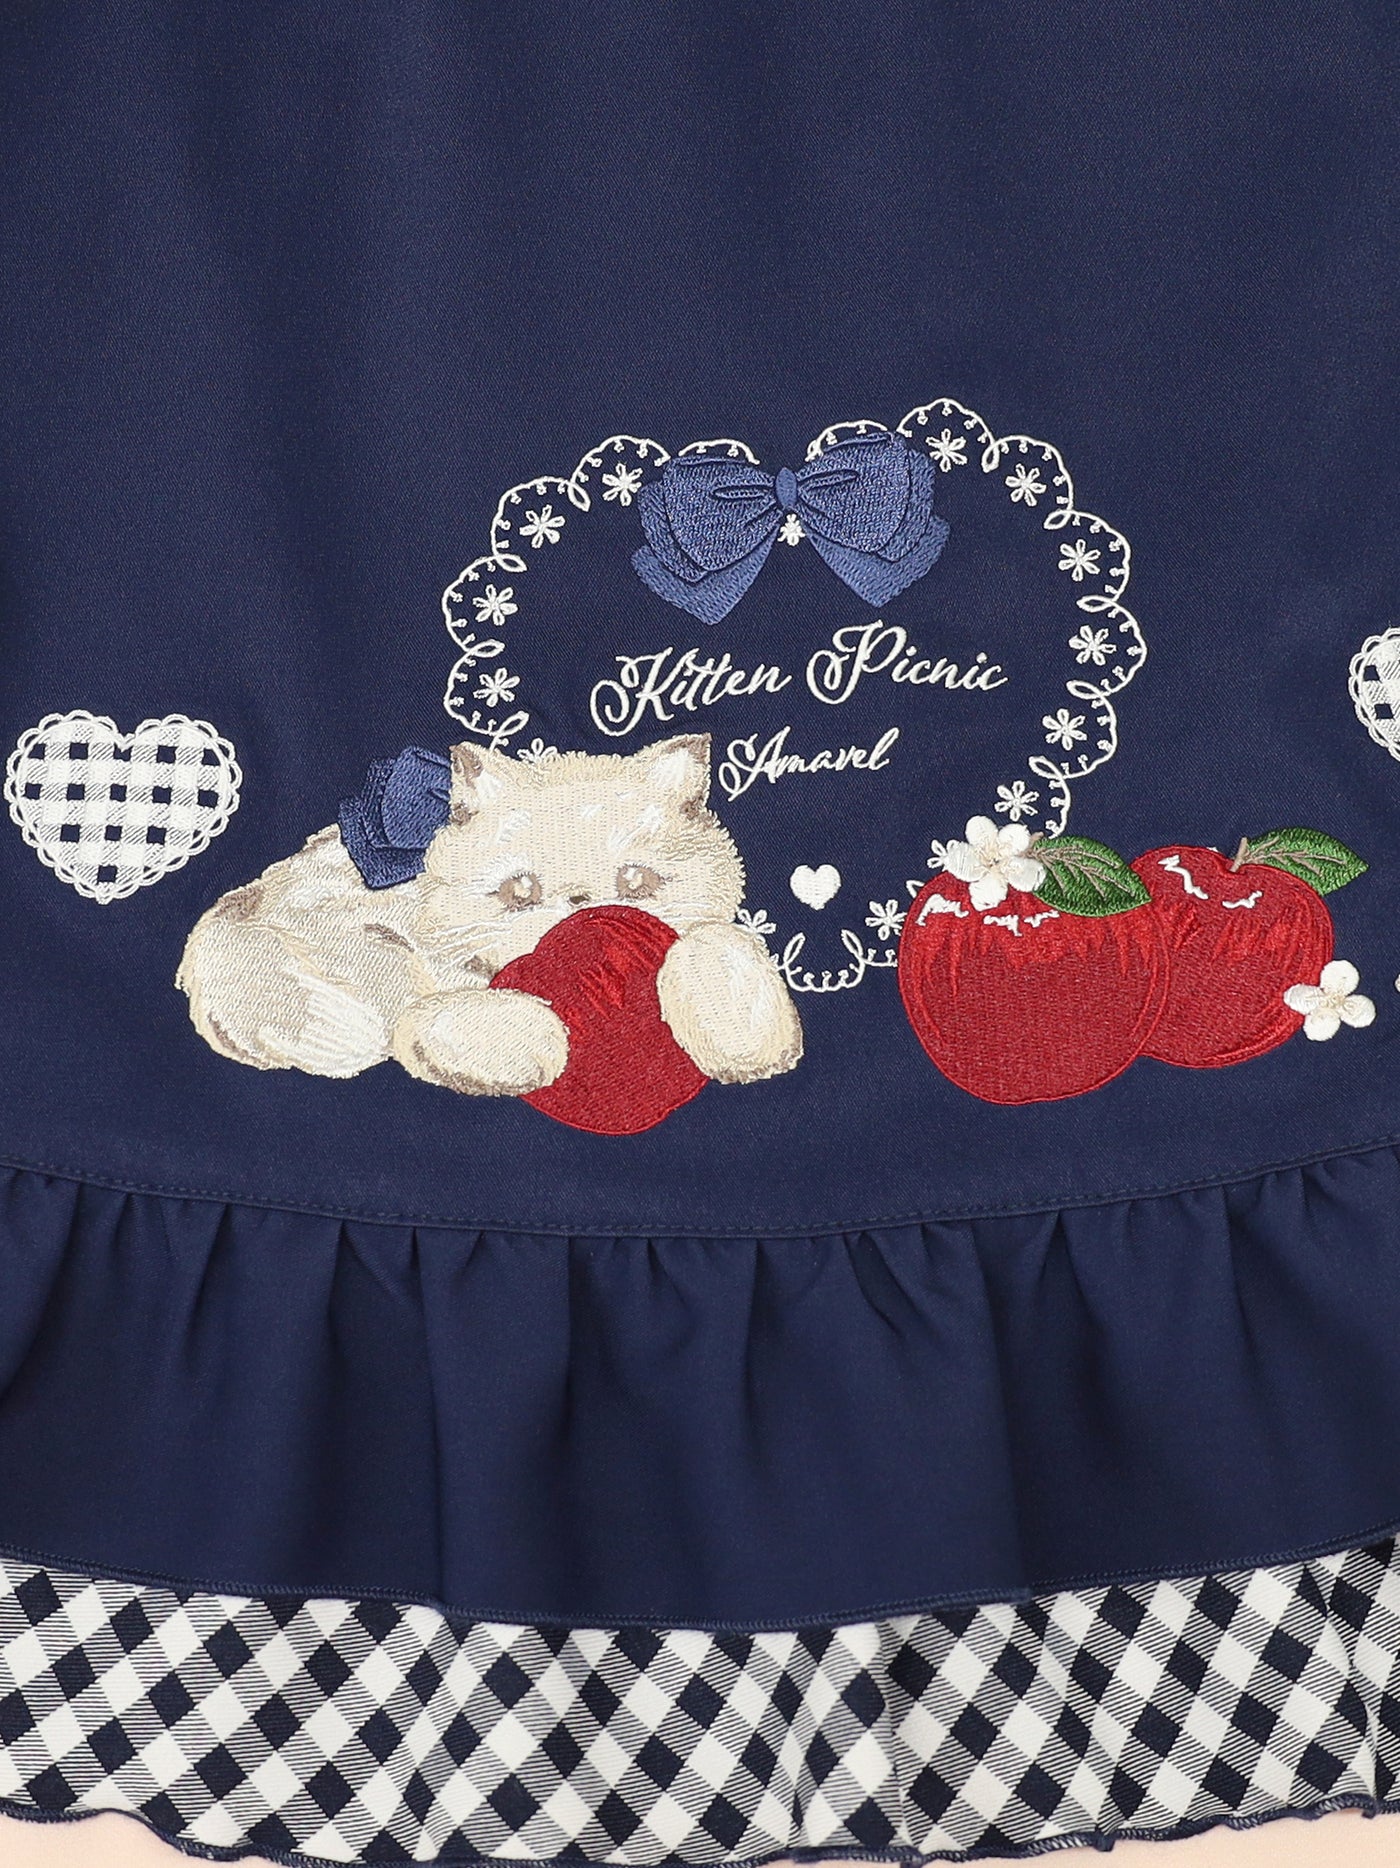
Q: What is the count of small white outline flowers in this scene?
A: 15